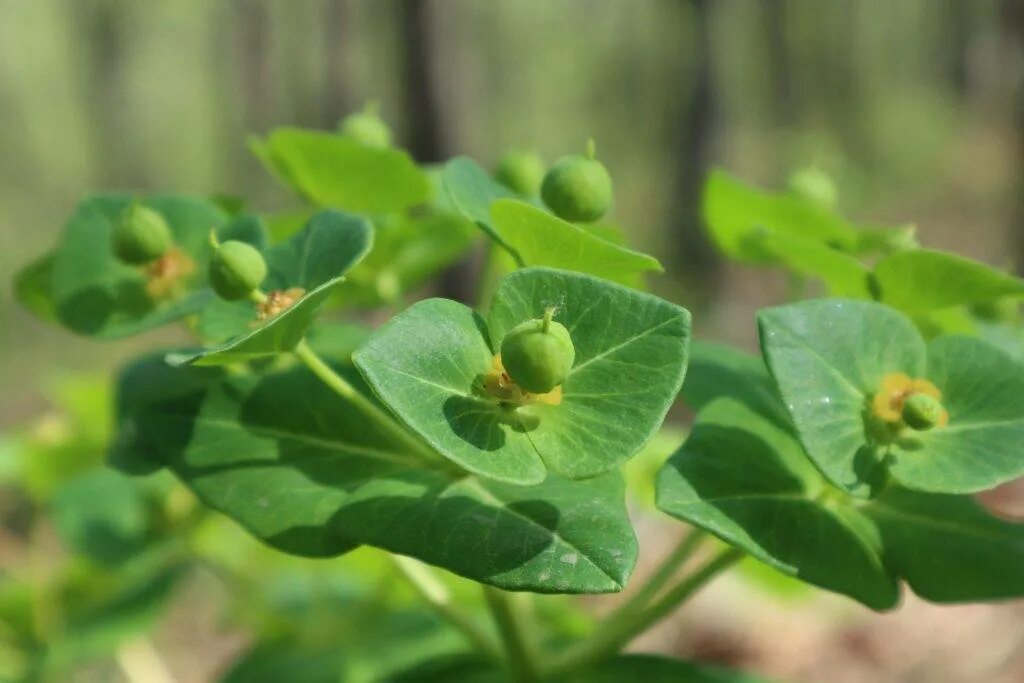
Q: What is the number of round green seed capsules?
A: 8